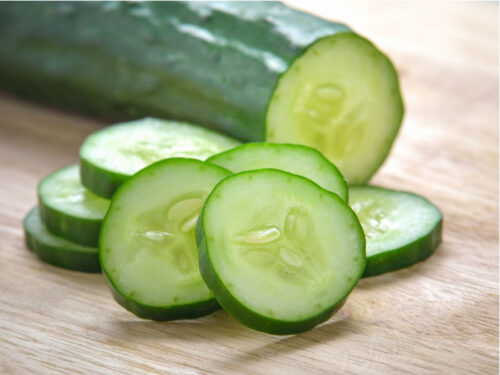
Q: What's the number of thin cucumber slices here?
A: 7